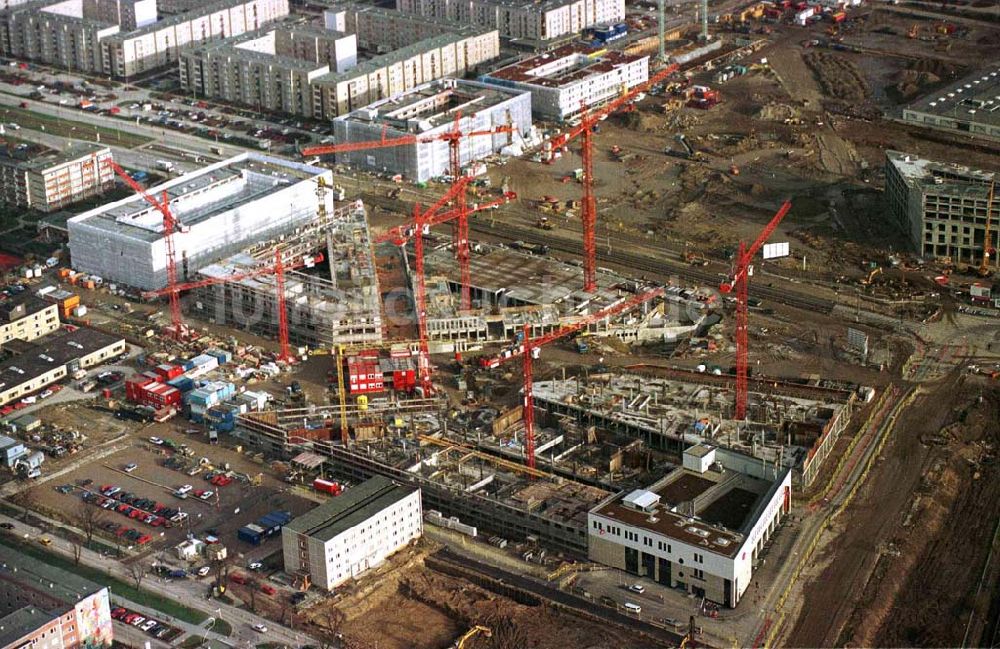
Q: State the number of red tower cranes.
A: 8